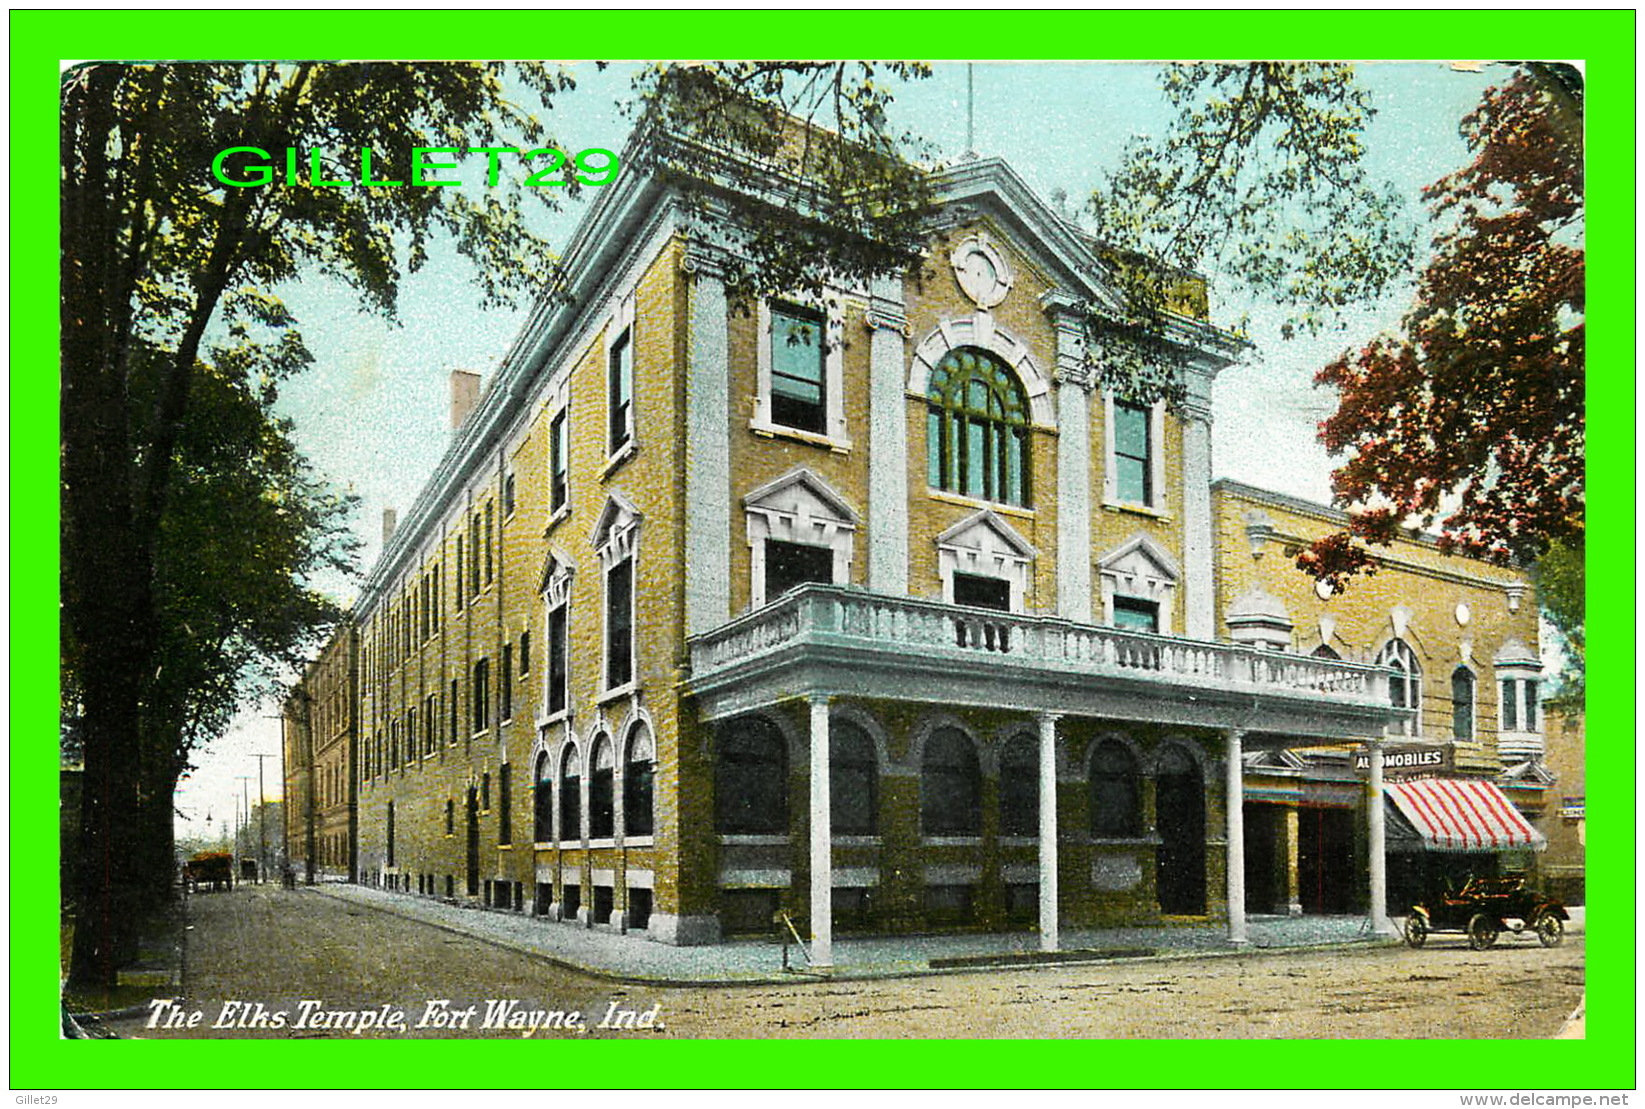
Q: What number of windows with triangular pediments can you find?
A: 5